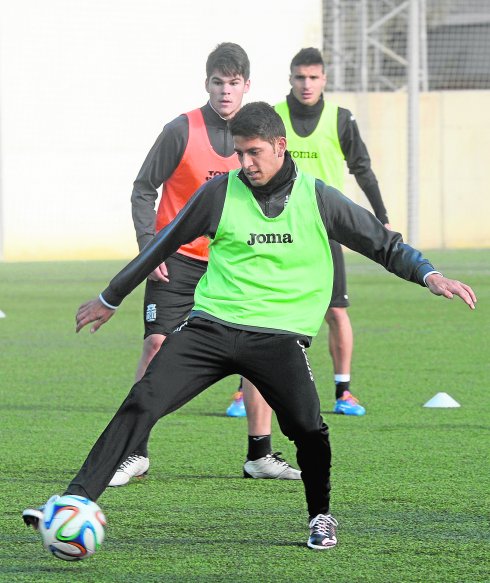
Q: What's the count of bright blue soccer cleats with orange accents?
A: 2